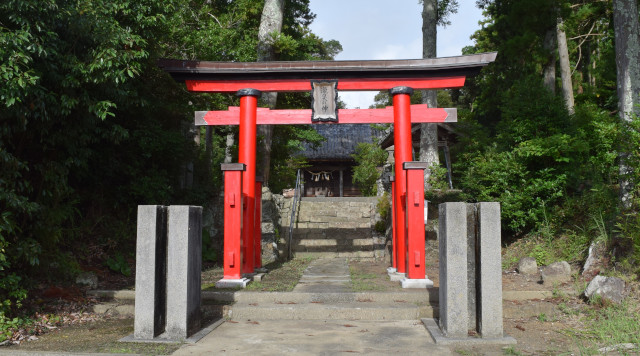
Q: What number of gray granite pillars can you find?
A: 4